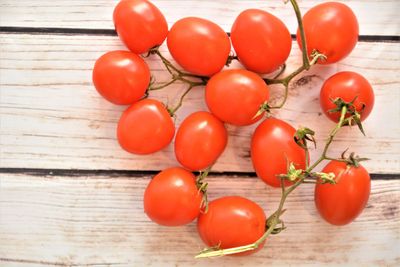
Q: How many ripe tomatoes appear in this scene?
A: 13